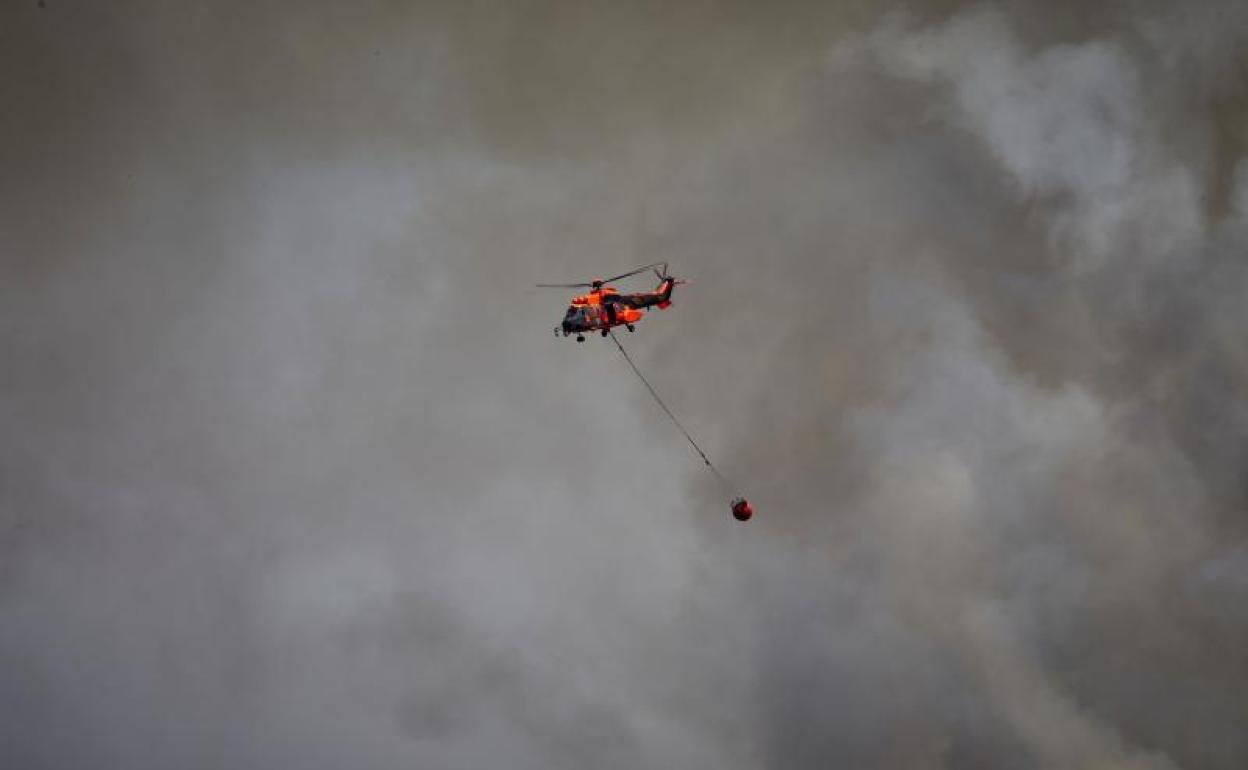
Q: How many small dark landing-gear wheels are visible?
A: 3